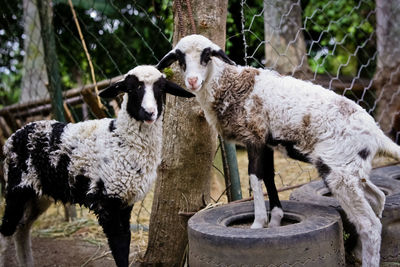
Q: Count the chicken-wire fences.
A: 1